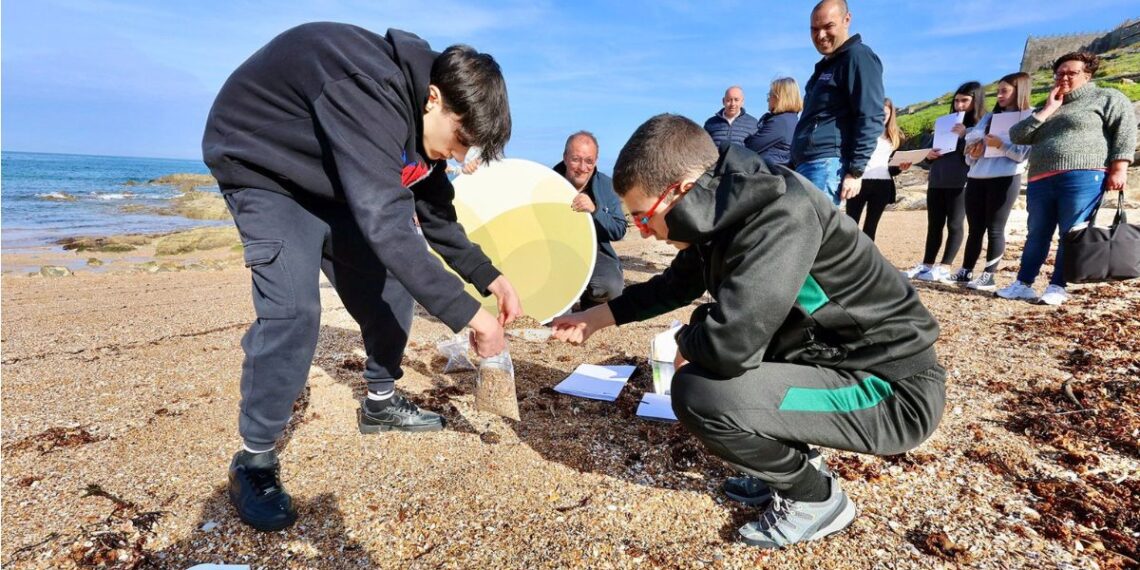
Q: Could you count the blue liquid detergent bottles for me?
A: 0